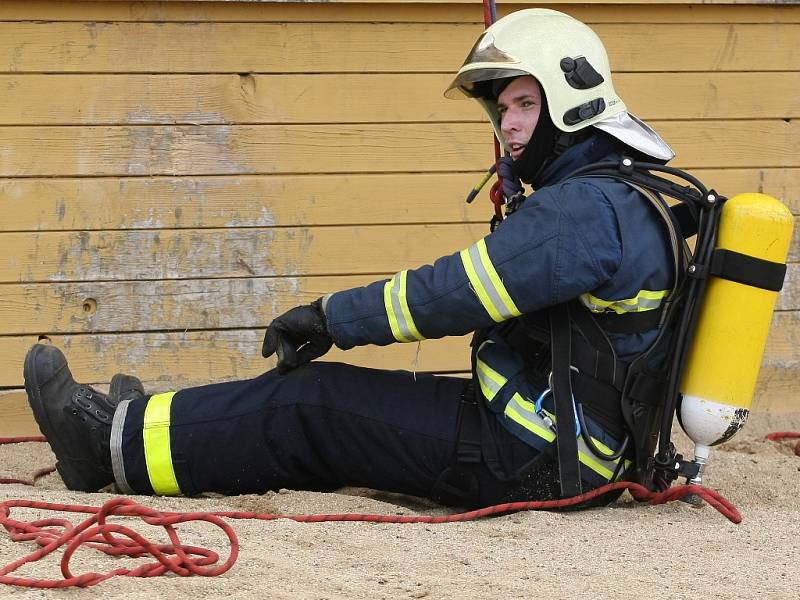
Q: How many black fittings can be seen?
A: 2